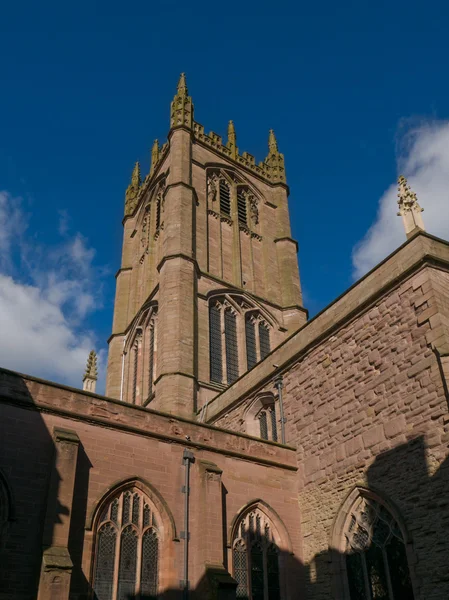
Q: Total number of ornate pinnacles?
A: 7